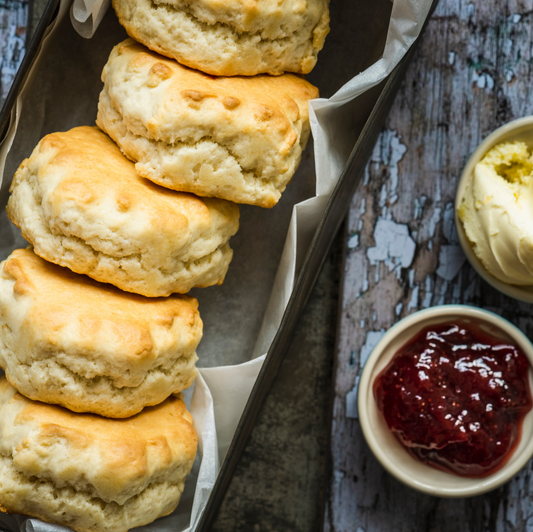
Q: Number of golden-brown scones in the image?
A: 5